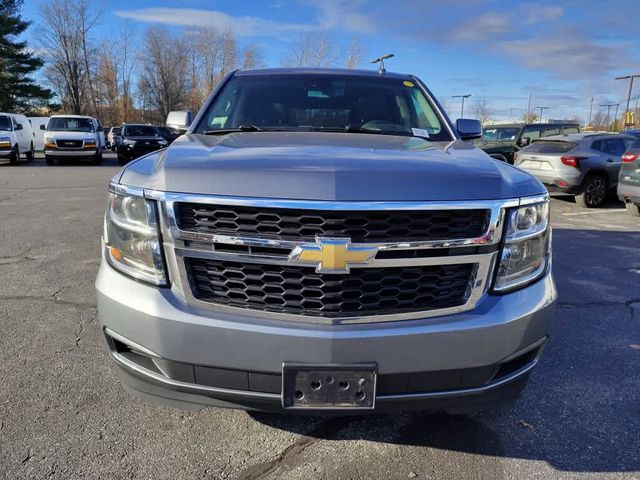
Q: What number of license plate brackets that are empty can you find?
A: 1